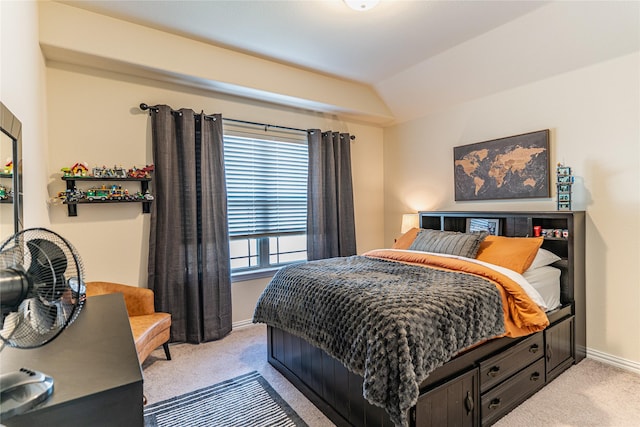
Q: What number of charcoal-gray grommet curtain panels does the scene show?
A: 2